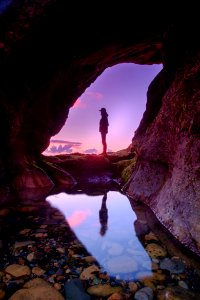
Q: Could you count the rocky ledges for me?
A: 1